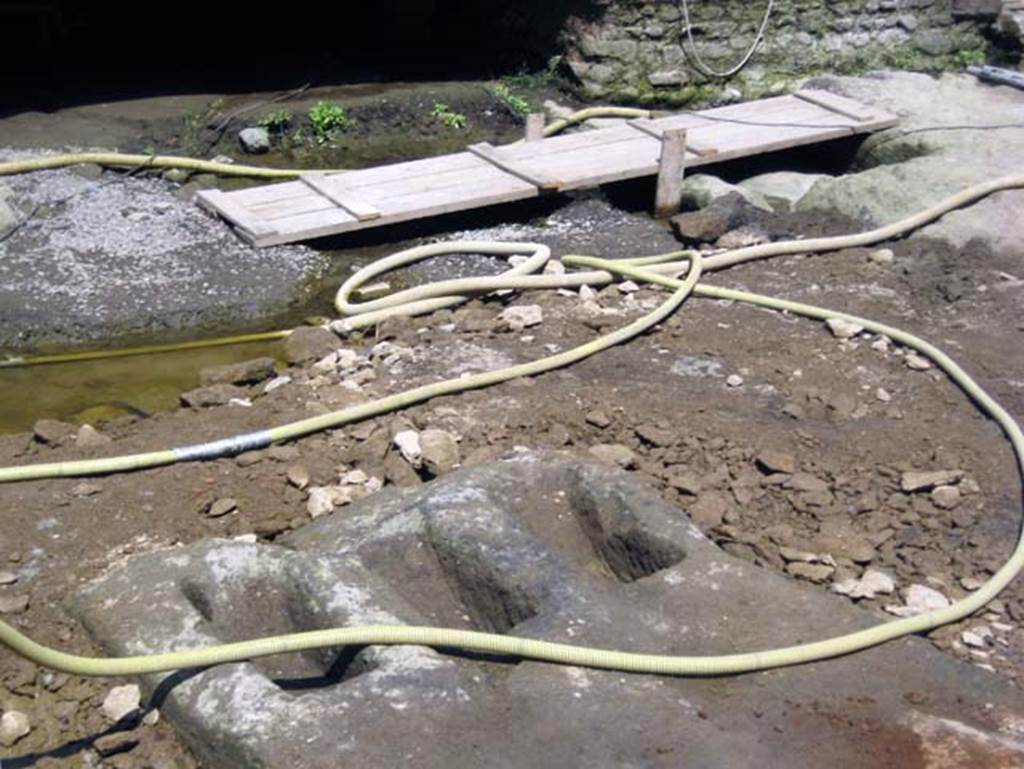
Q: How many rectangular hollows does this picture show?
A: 3